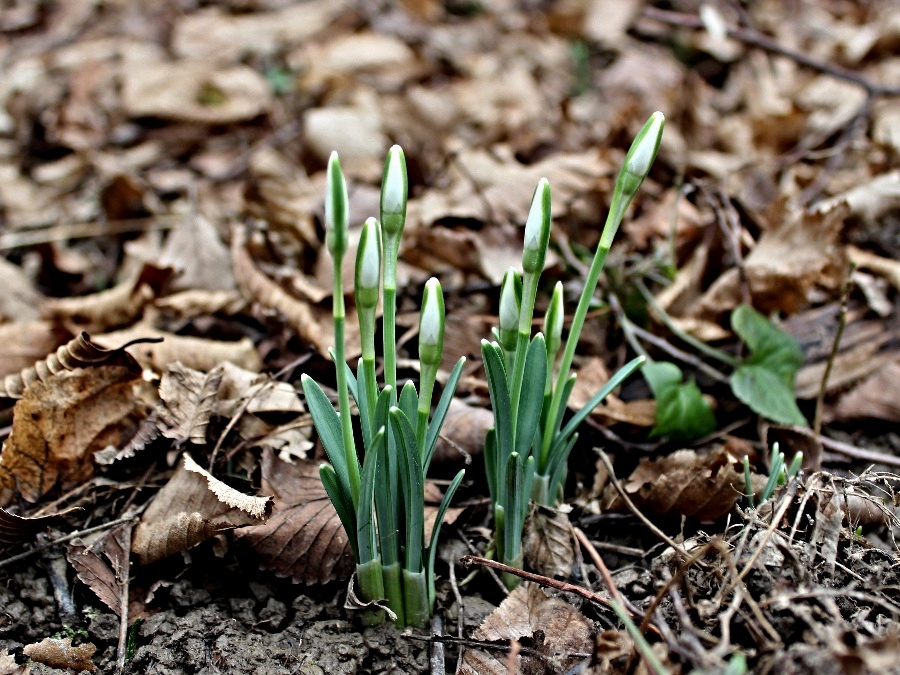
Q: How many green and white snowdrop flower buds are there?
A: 8